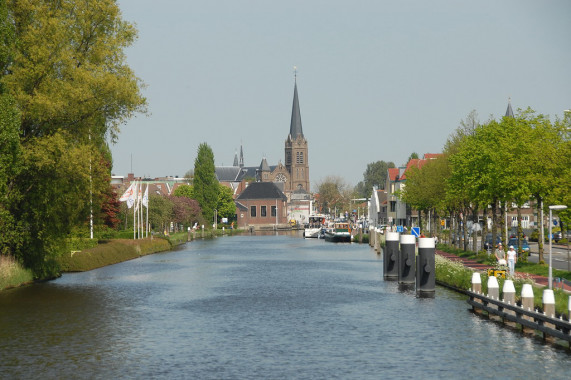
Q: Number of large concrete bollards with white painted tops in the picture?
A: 3